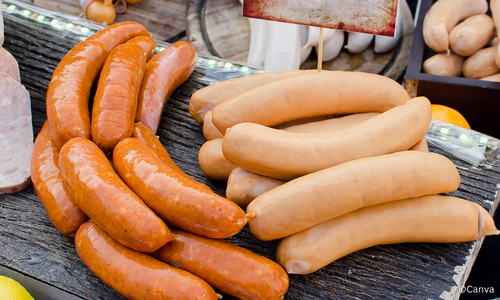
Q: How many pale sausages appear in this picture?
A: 8